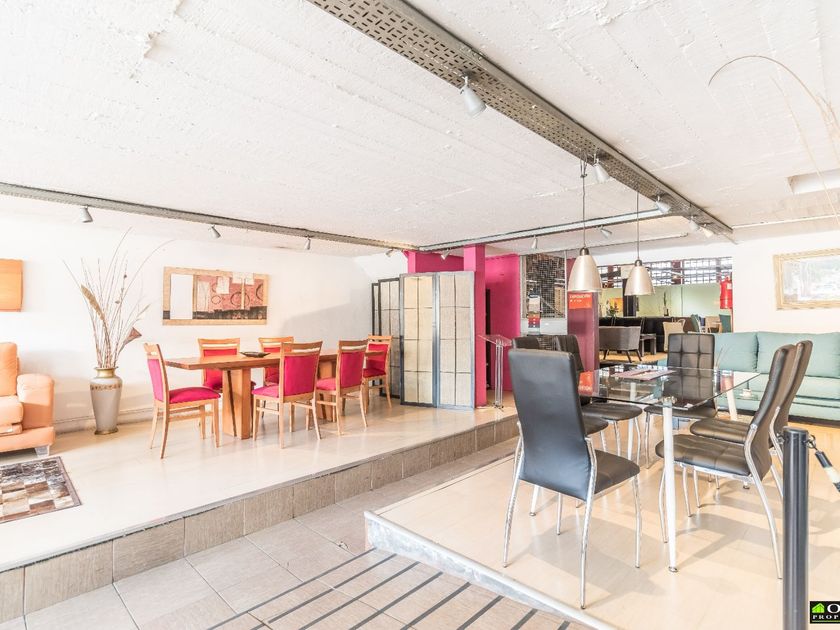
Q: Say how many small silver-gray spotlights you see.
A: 12